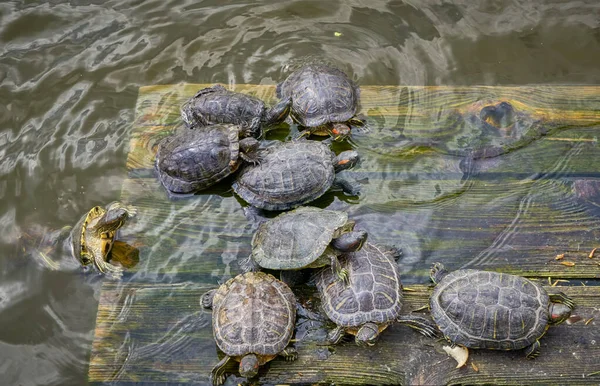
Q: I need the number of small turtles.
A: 9